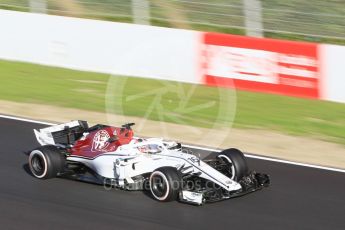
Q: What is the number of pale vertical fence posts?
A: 3